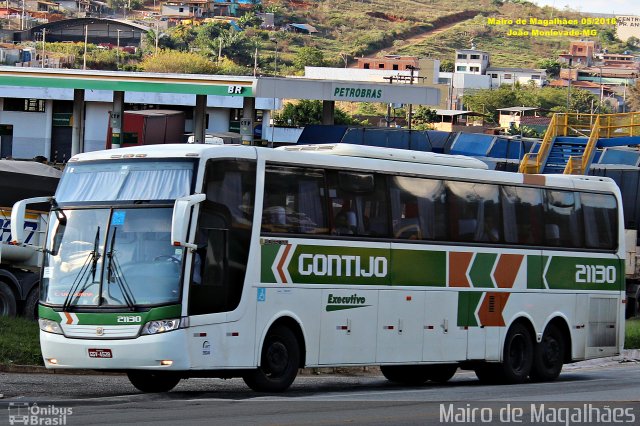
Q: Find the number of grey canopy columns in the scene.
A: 5